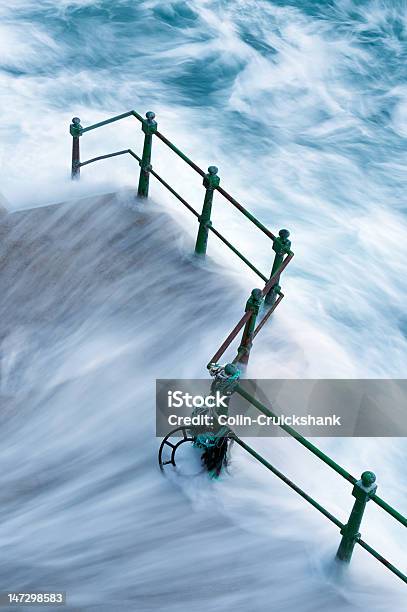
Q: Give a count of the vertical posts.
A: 7